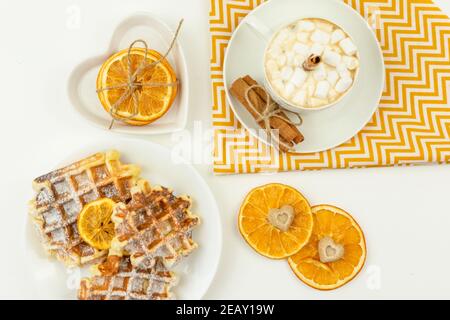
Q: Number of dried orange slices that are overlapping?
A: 2